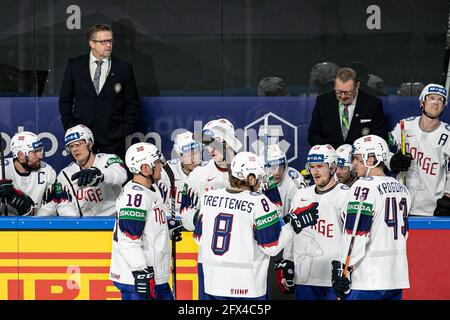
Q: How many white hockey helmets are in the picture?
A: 11